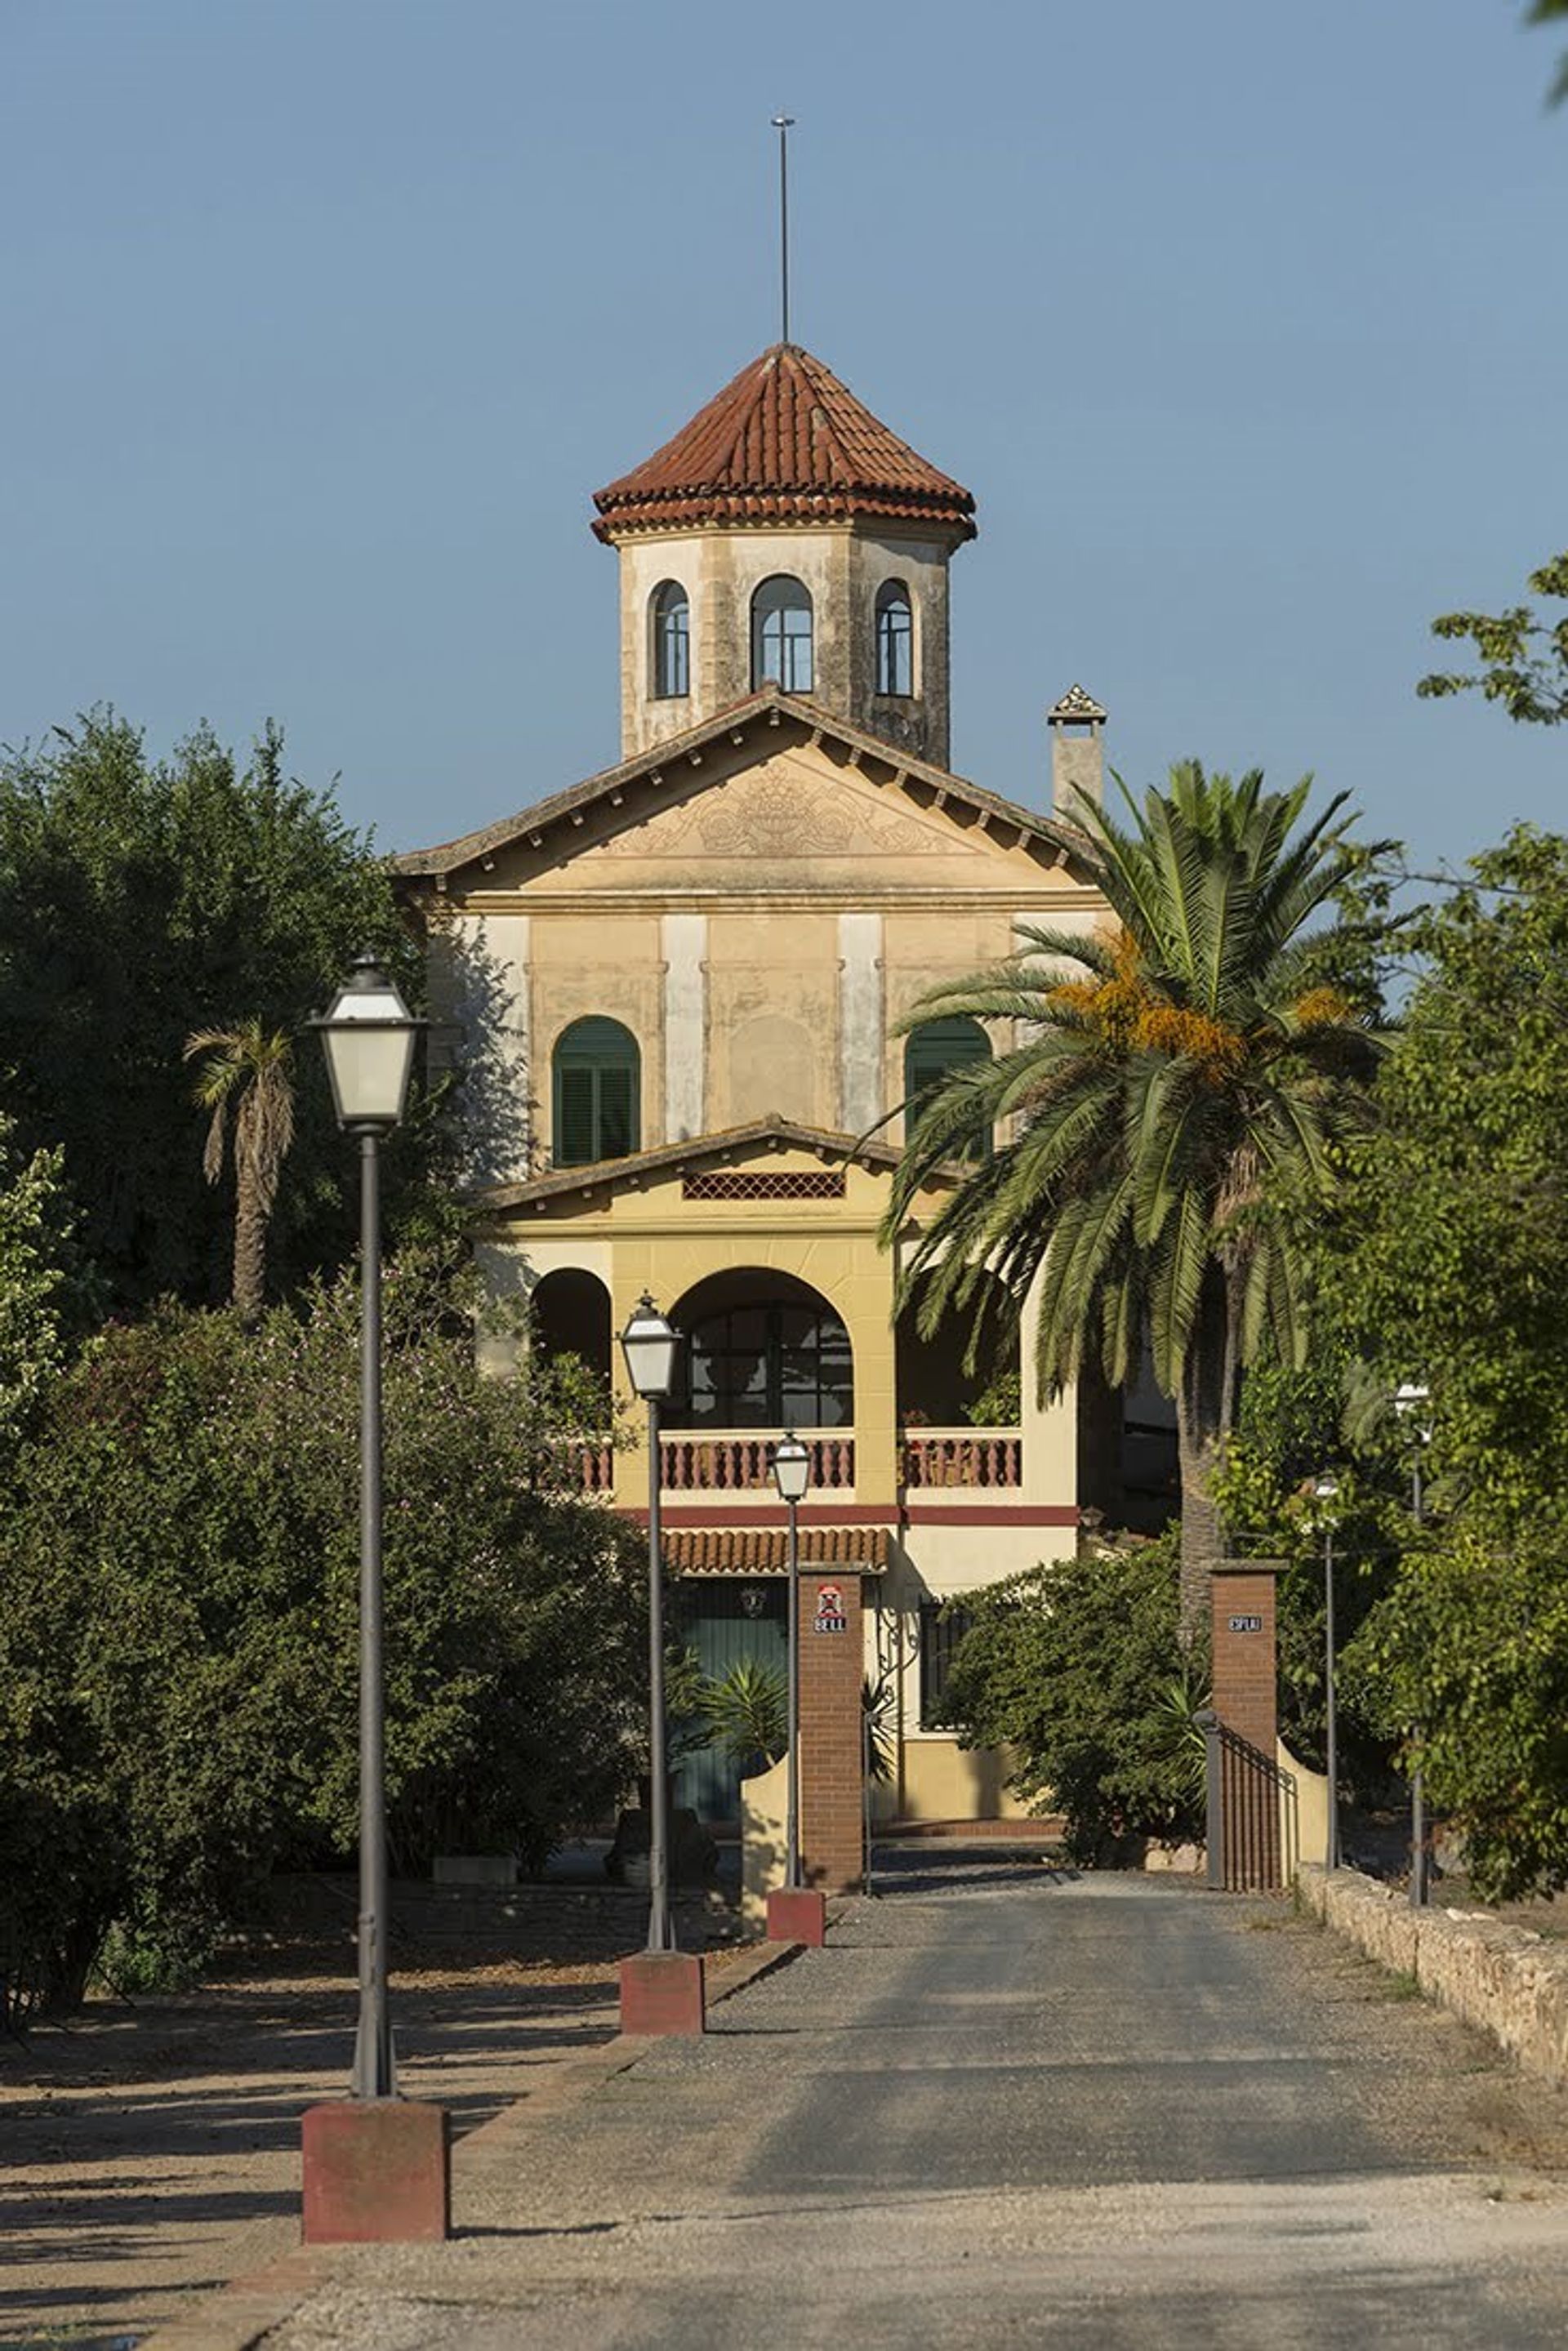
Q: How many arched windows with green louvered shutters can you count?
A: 2